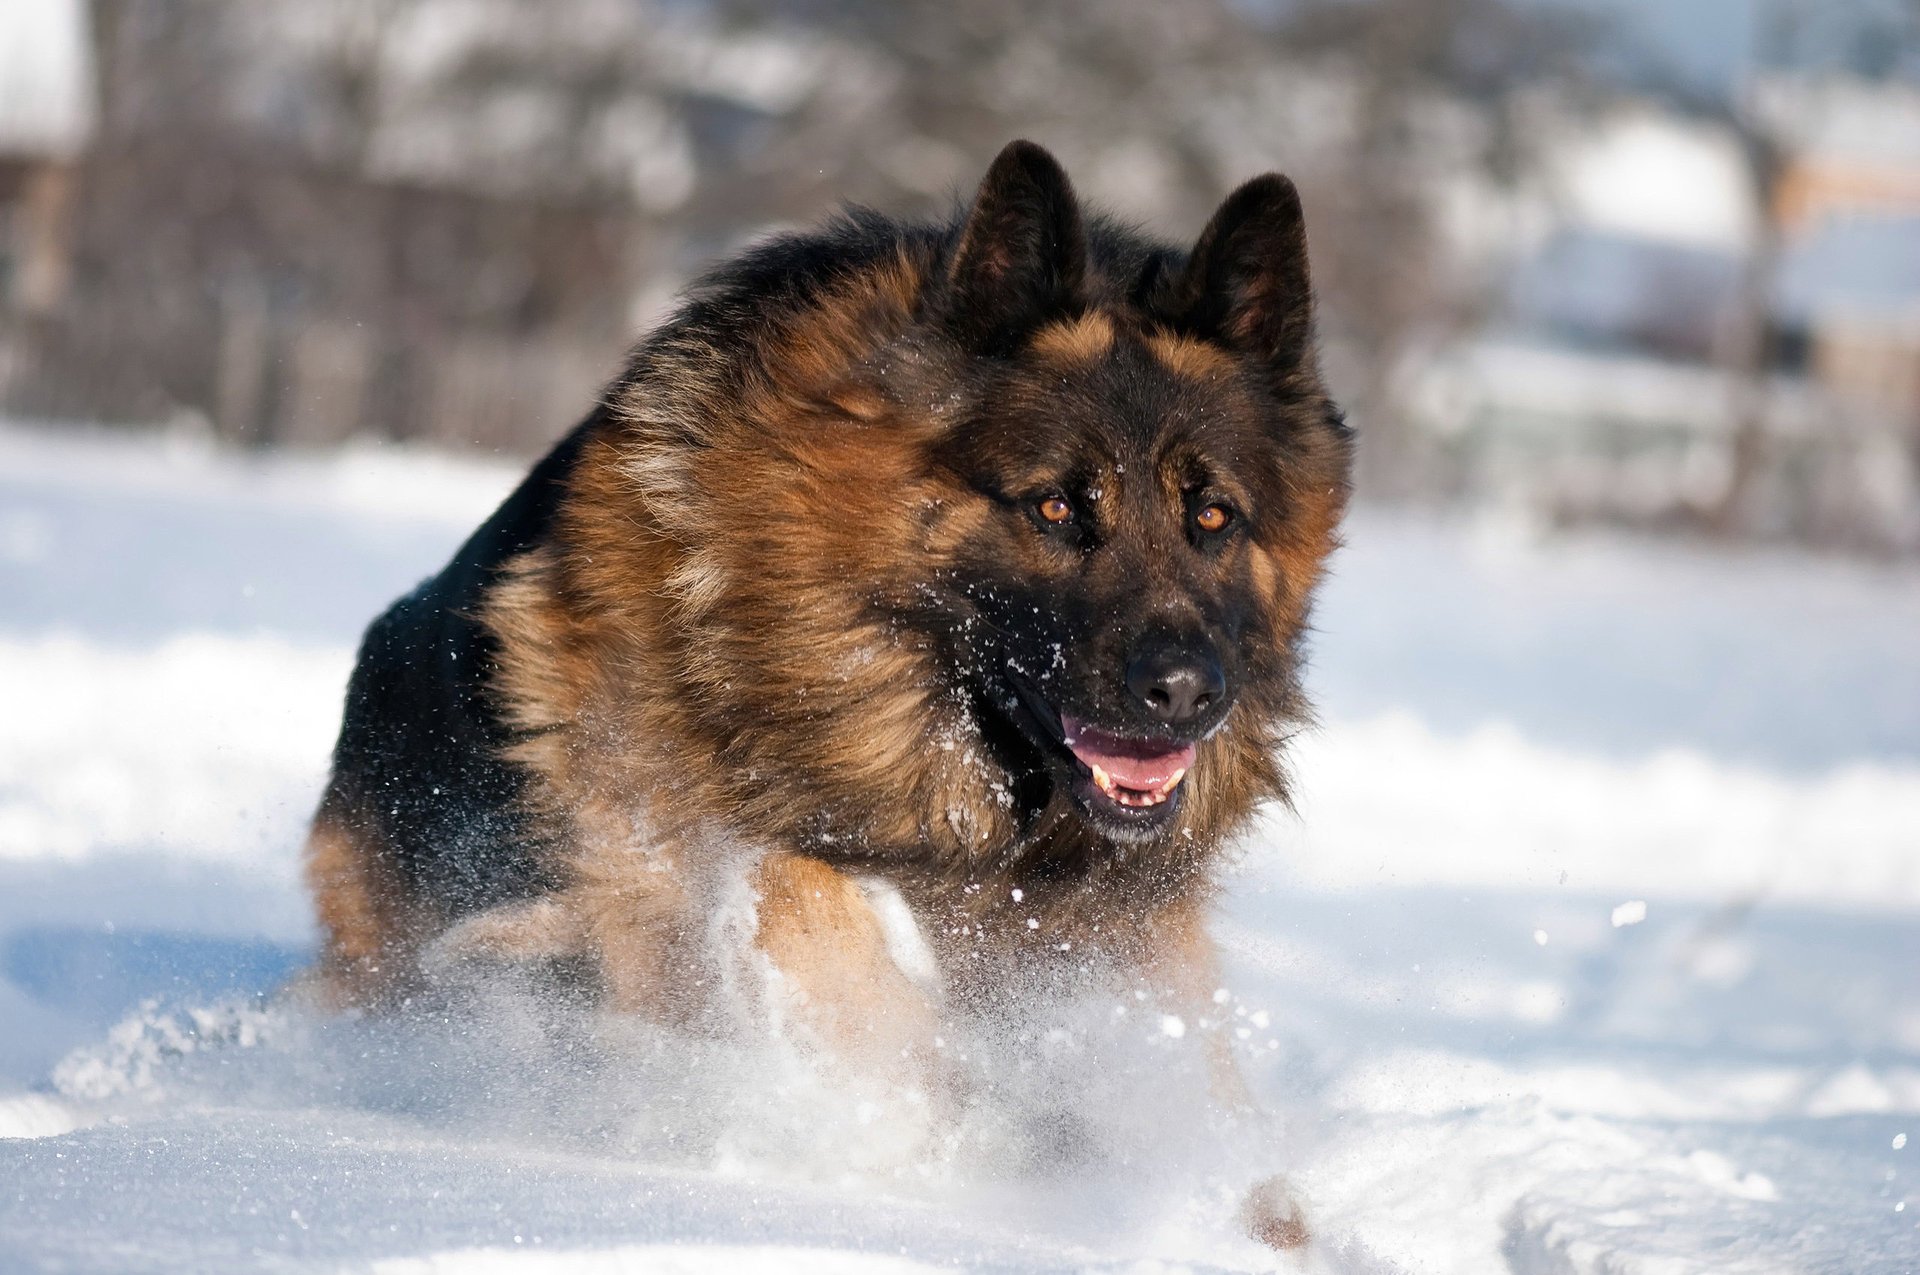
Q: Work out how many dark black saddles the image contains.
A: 1